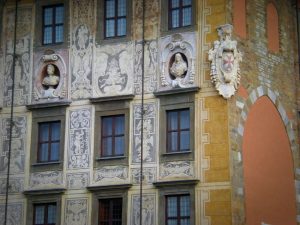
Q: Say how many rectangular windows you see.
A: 9